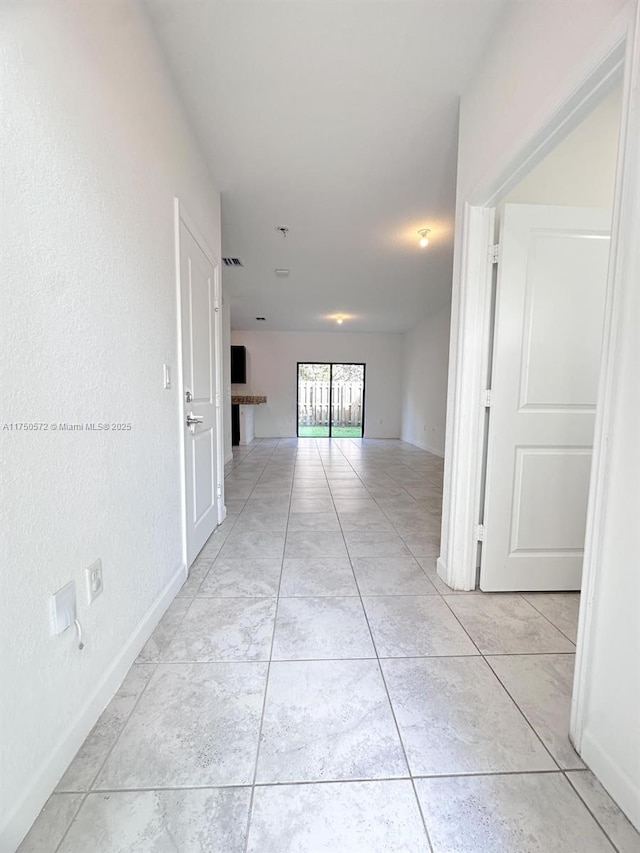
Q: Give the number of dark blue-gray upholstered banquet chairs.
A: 0